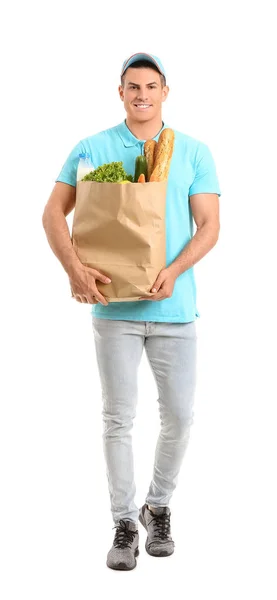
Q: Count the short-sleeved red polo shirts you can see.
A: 0